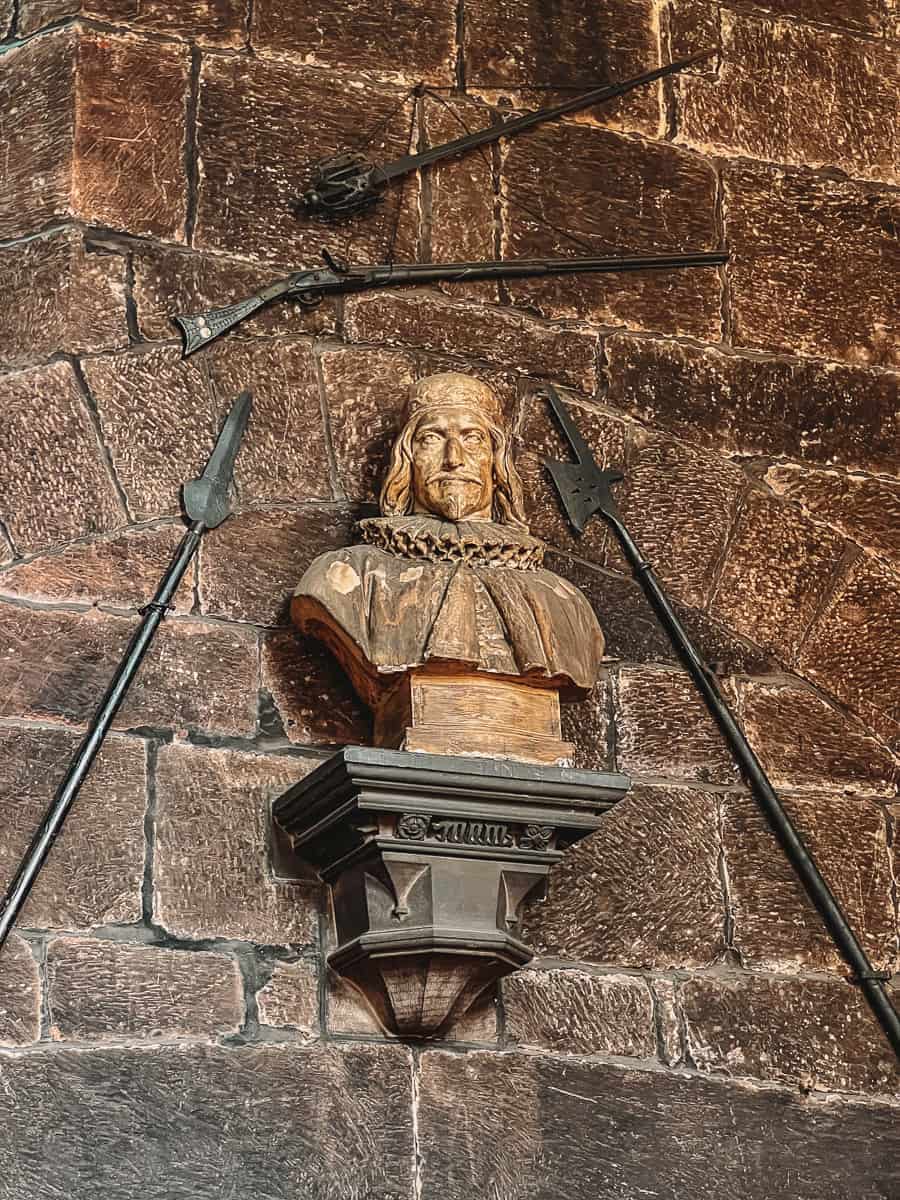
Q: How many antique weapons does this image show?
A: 4